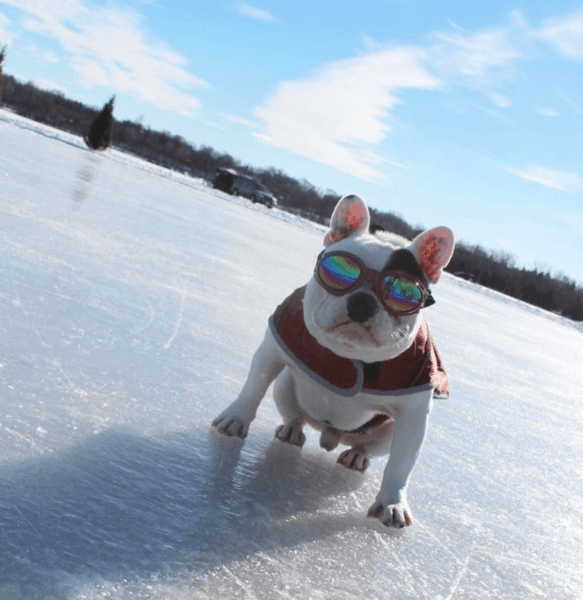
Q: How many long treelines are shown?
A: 1